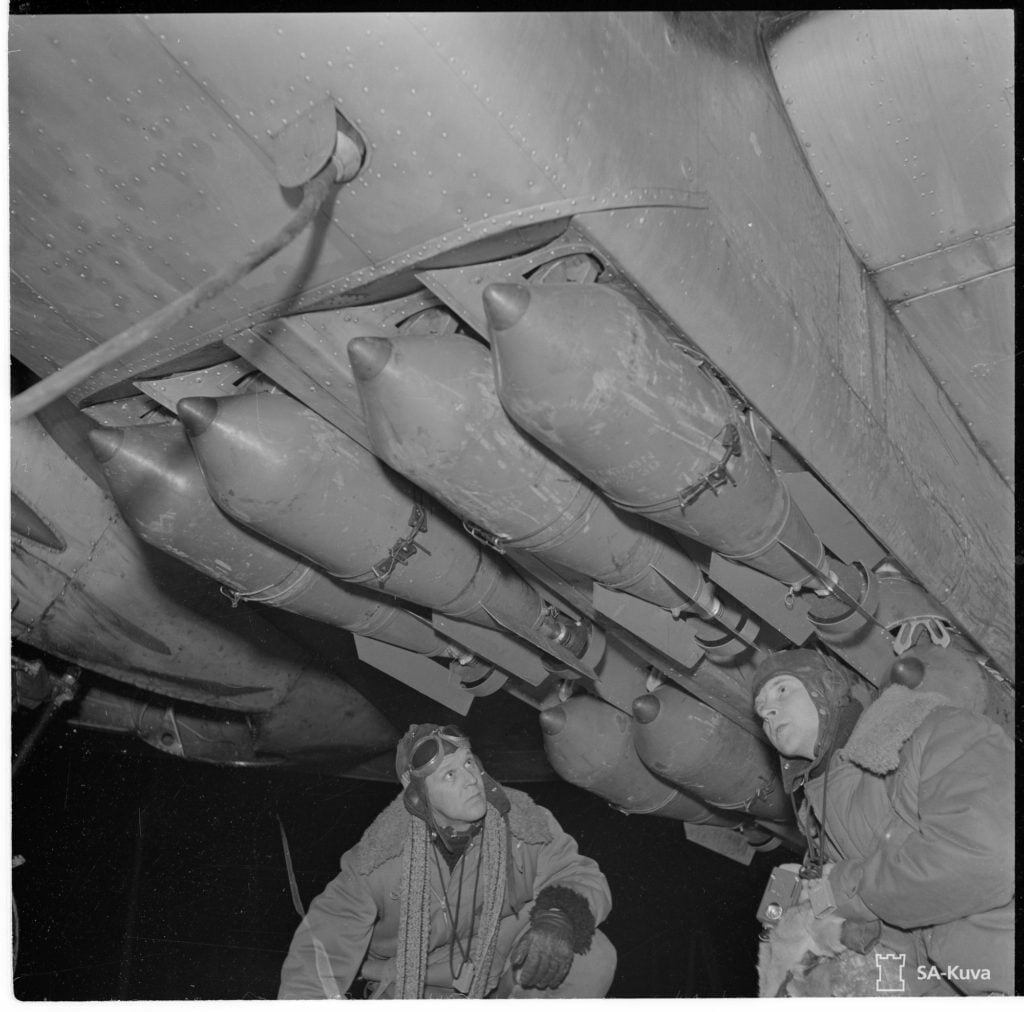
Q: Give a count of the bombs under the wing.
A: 7